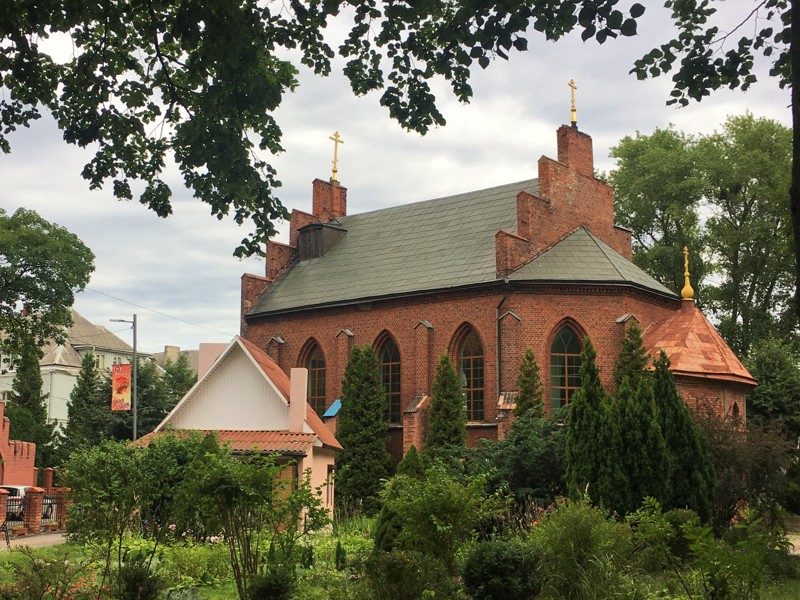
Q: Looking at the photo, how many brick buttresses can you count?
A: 5